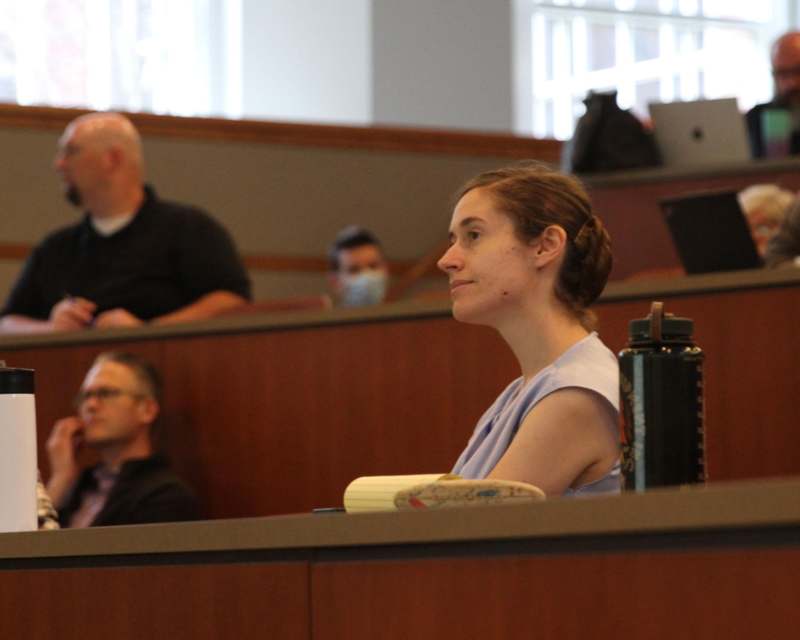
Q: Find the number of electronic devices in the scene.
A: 2